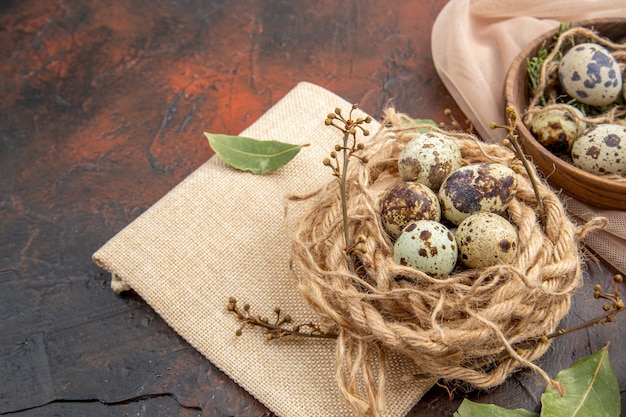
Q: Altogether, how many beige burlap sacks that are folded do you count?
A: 1